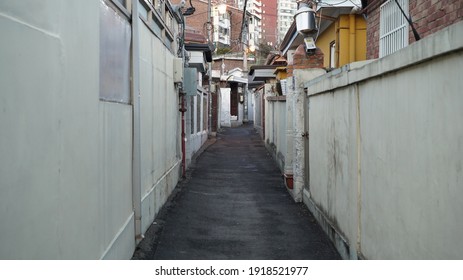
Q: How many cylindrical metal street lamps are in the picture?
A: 1